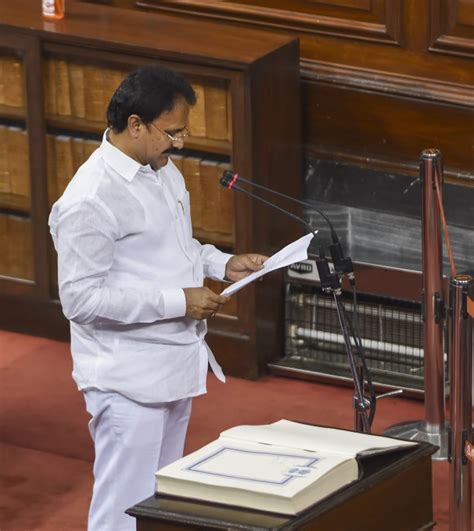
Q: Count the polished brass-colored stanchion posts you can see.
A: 2